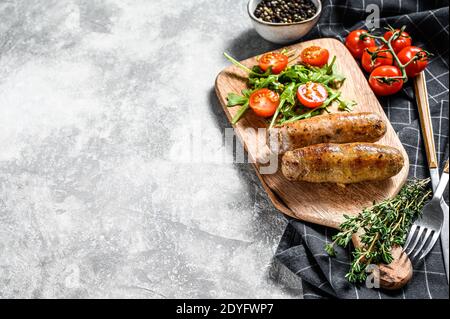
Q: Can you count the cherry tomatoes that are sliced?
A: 4